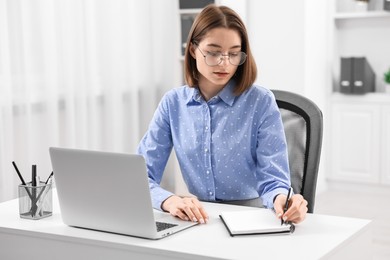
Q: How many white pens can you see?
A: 2